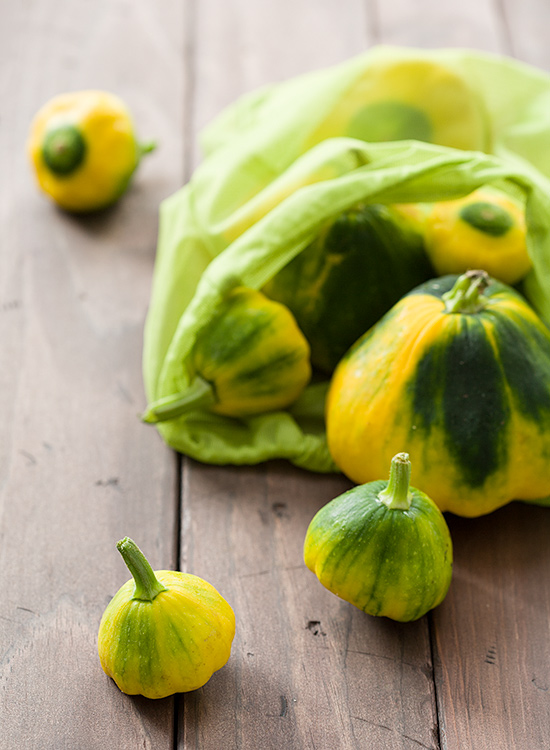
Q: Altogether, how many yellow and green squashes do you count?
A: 8